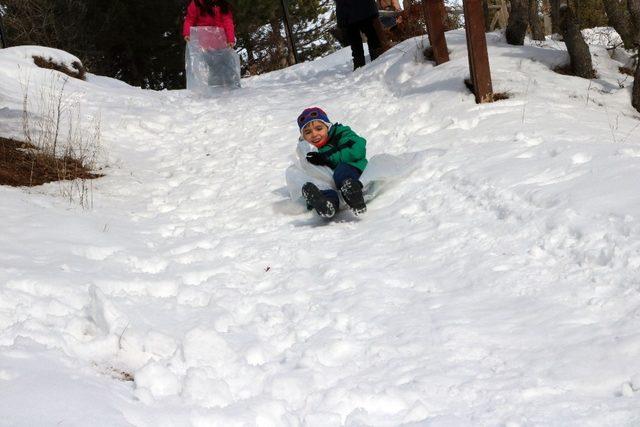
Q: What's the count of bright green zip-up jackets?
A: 1